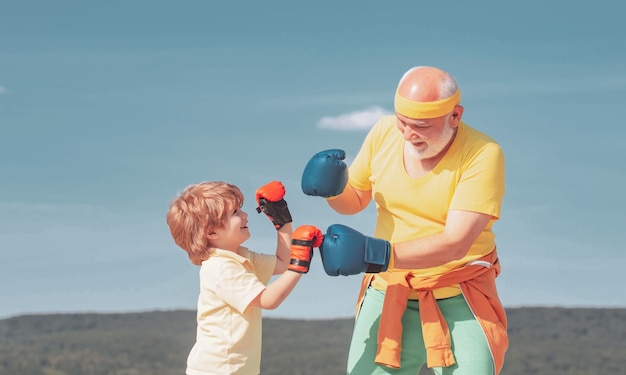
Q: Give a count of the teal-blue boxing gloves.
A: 2